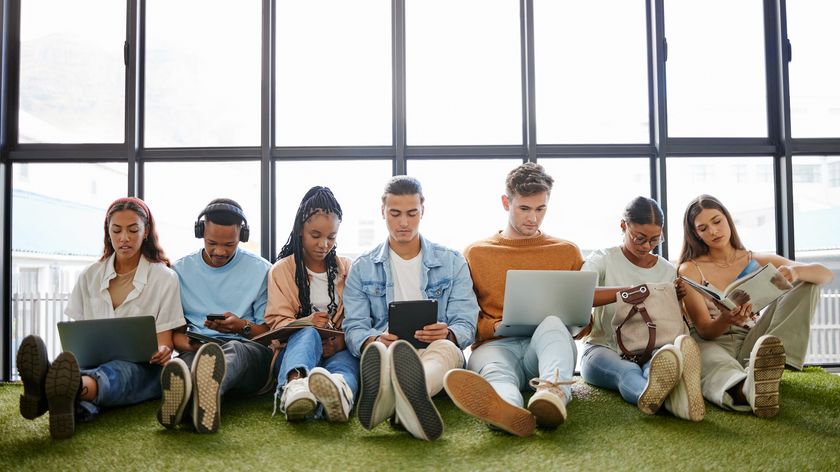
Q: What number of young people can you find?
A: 7